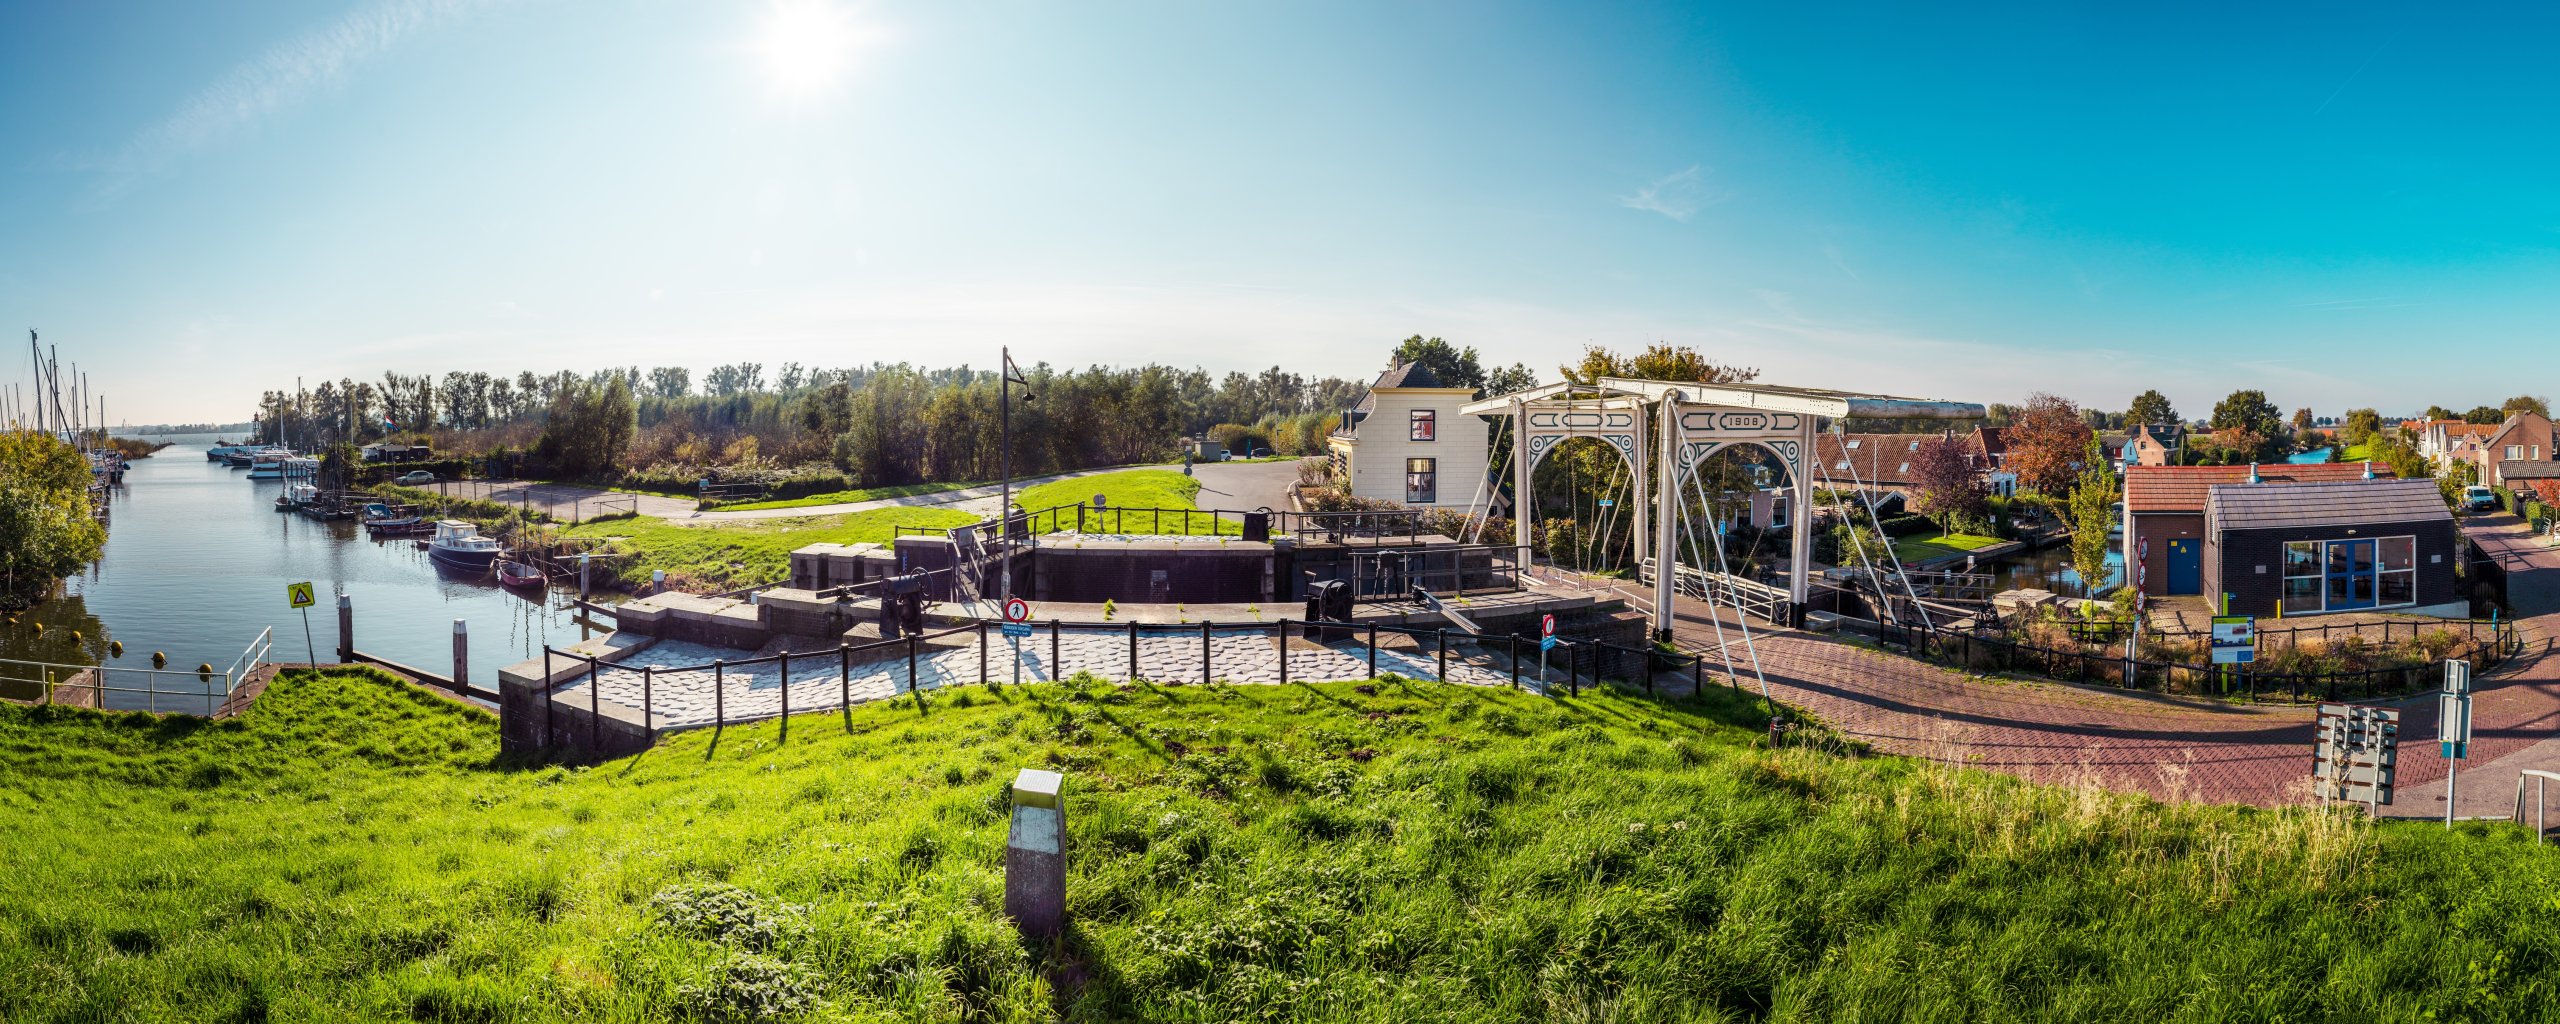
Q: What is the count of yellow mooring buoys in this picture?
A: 6